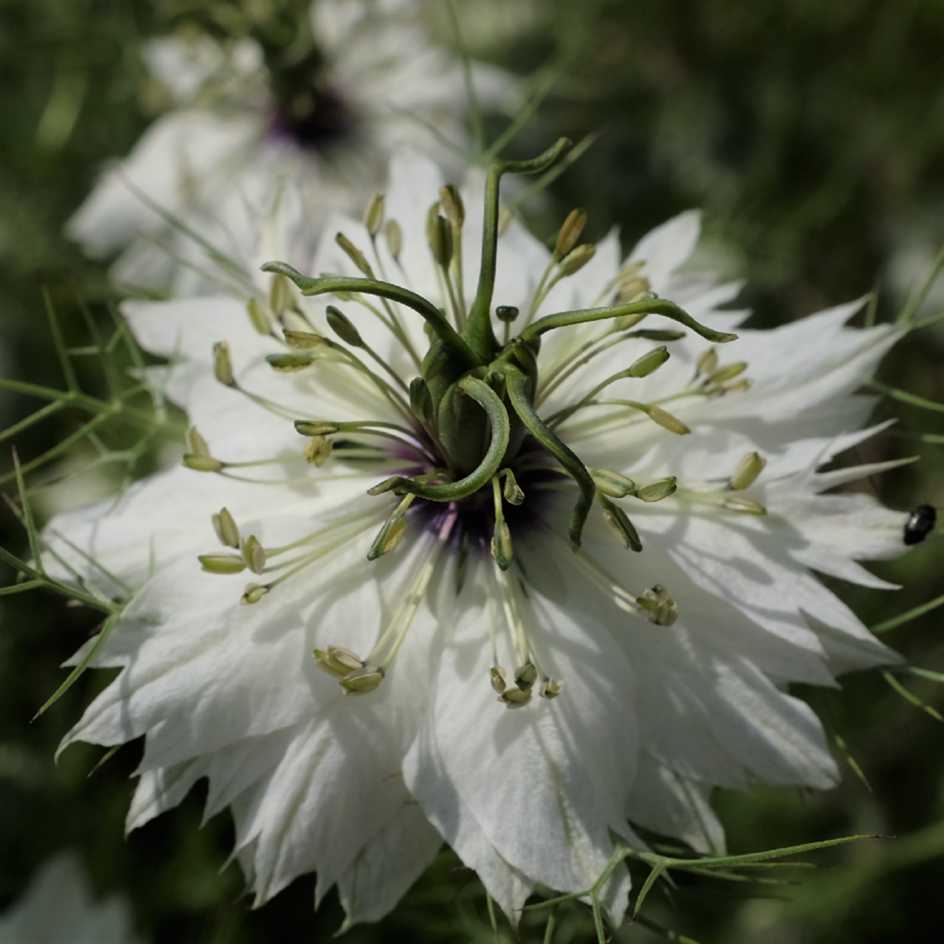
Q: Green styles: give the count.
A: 5